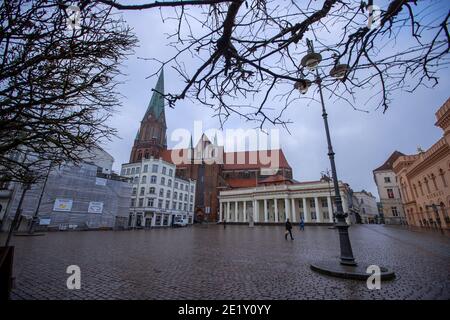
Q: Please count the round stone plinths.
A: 1